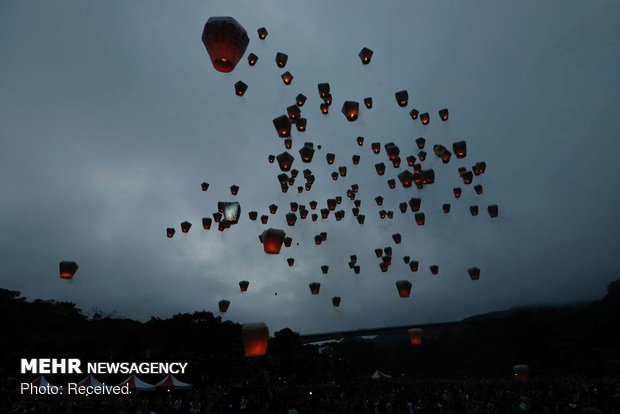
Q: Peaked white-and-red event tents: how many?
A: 5